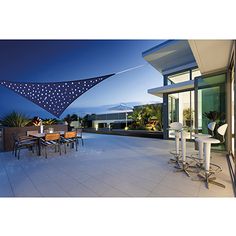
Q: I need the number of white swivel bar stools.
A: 3